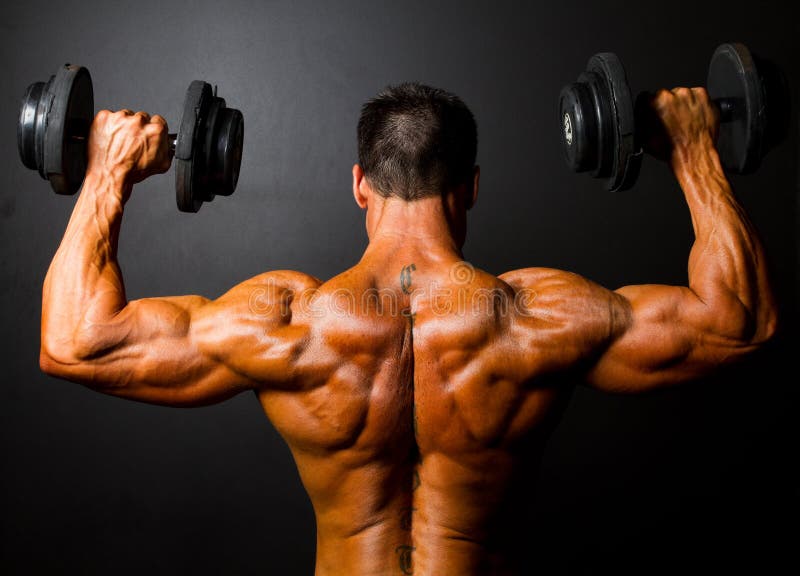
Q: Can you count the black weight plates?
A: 12